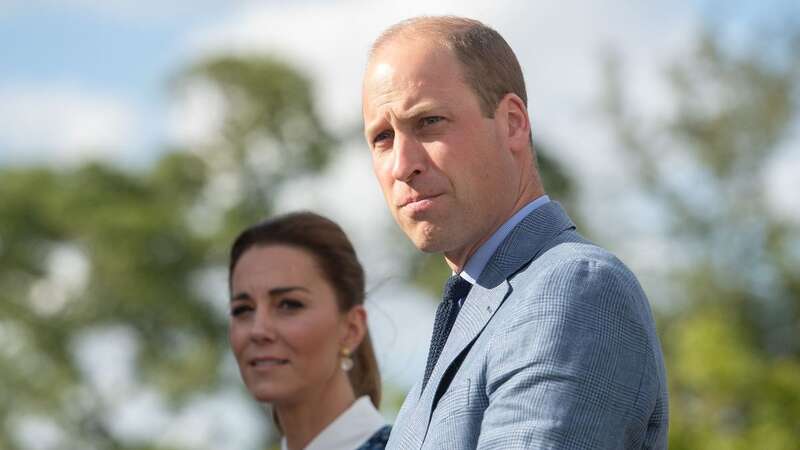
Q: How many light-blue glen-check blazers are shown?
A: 1